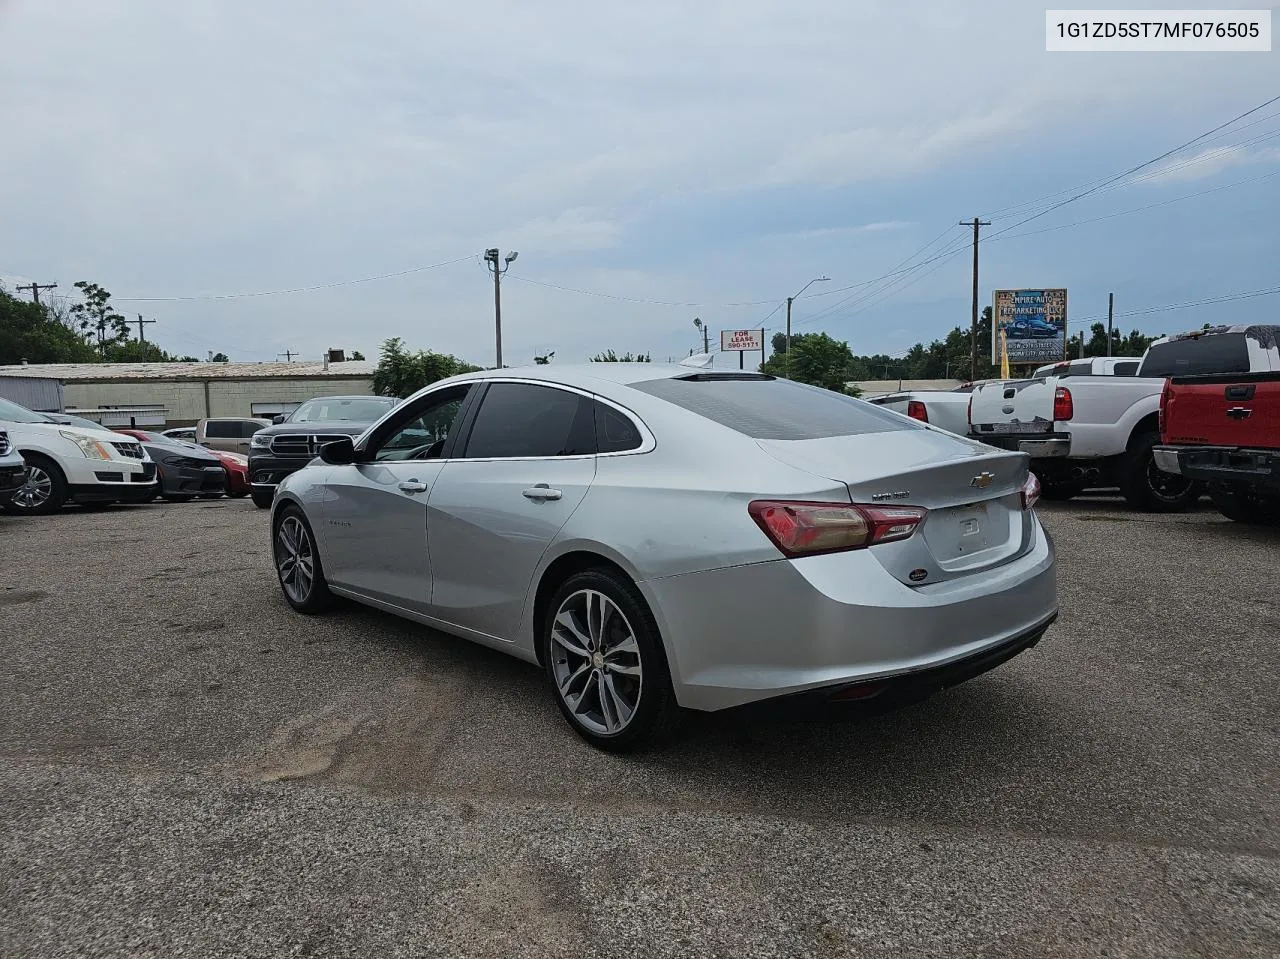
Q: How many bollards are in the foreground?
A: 0